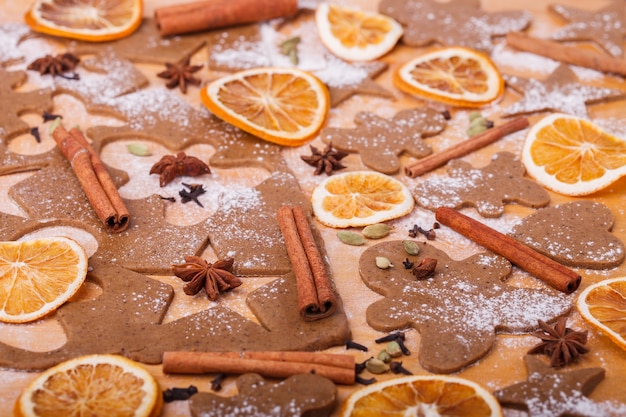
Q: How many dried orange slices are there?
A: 10